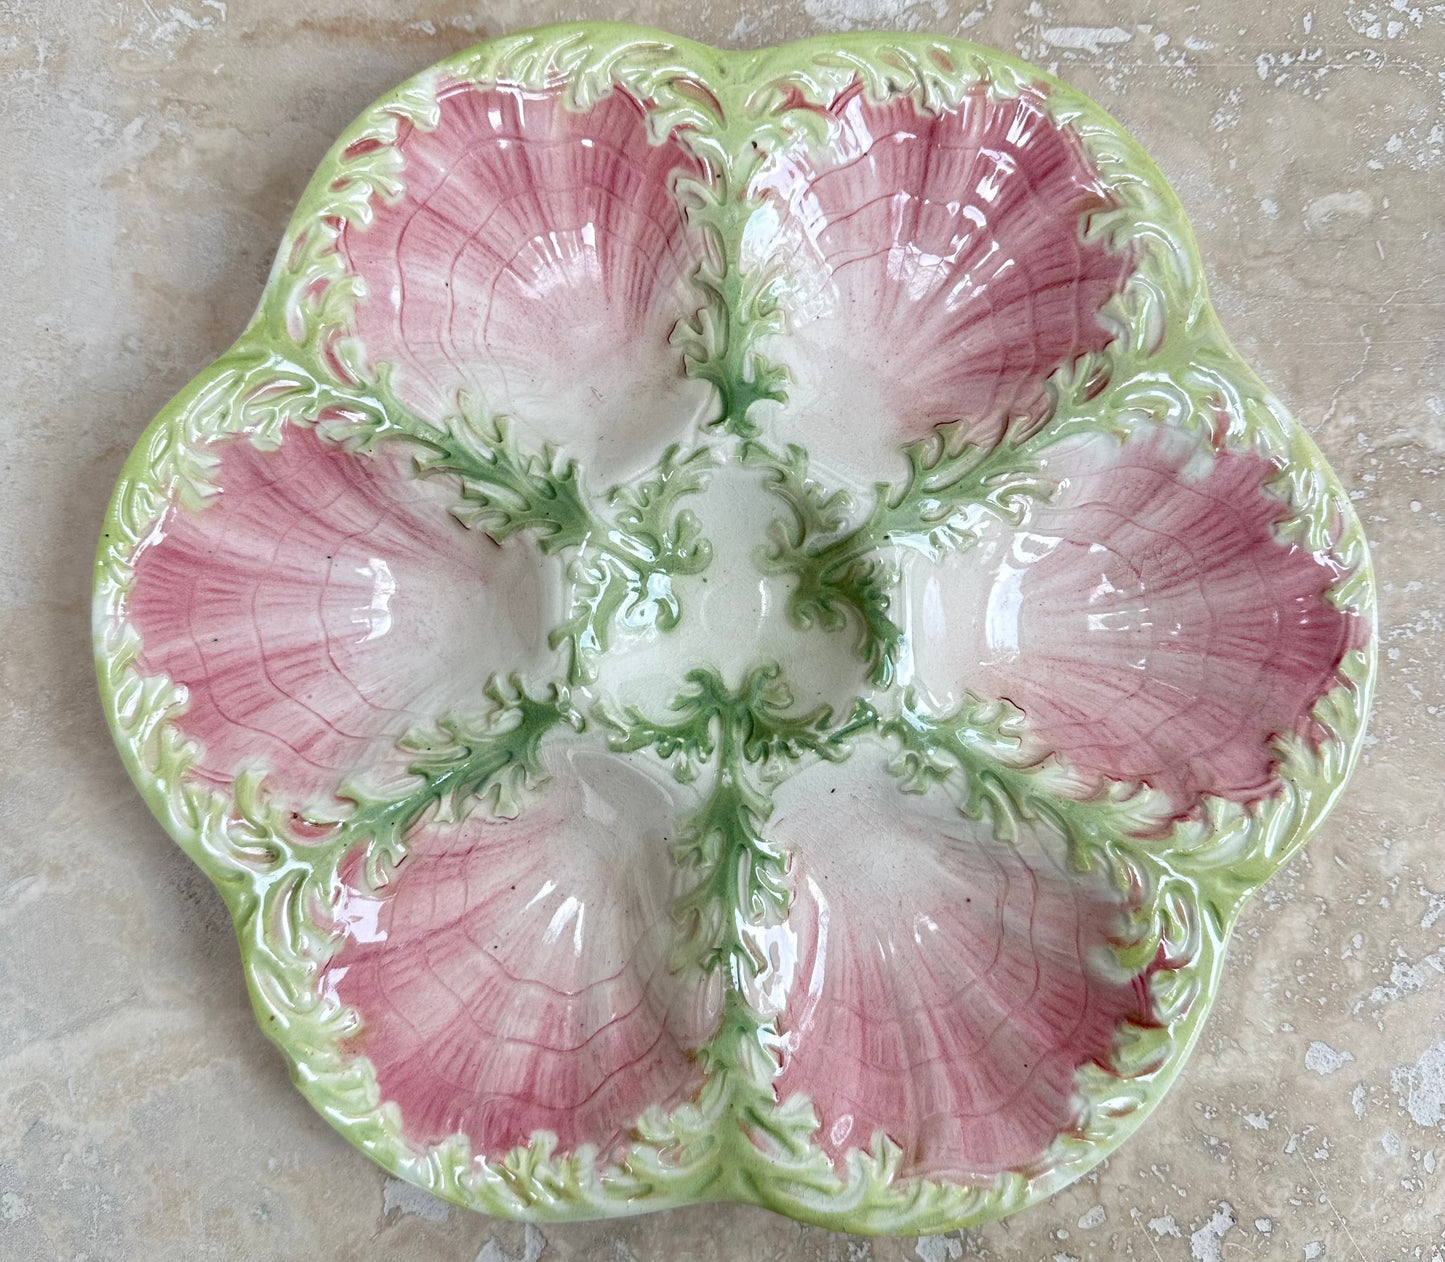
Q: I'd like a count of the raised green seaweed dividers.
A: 6